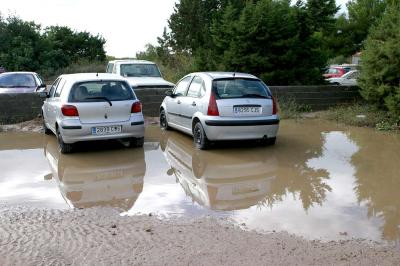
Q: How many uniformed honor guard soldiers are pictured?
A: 0